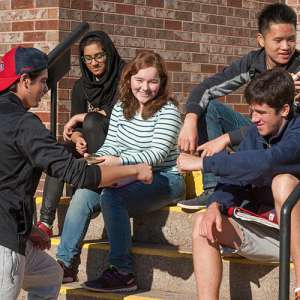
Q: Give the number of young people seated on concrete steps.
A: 4